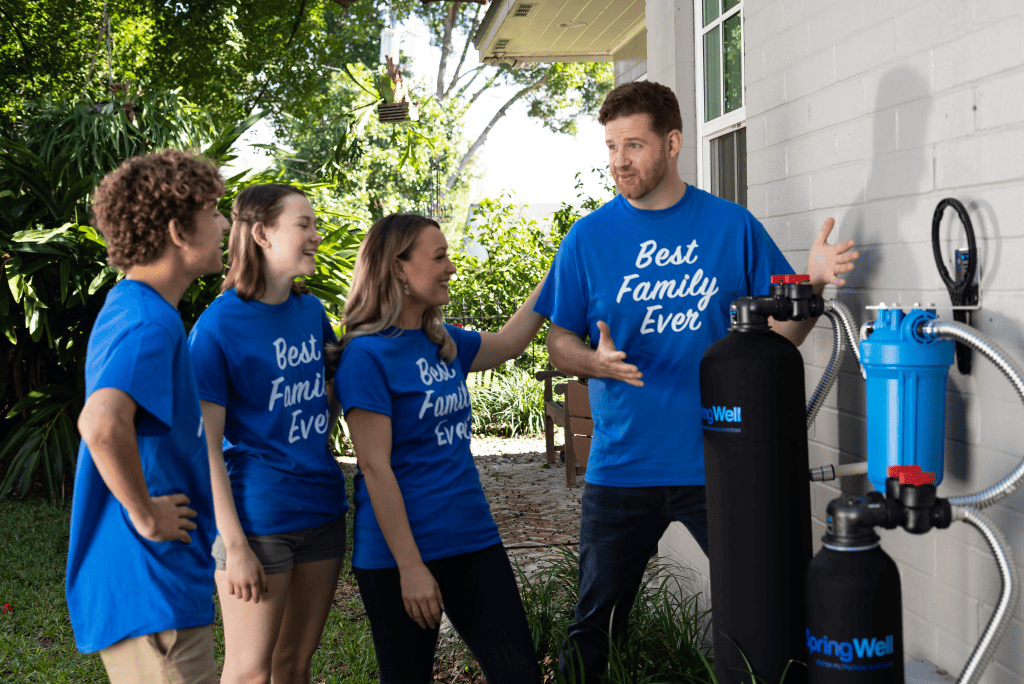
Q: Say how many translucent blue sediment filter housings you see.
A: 1